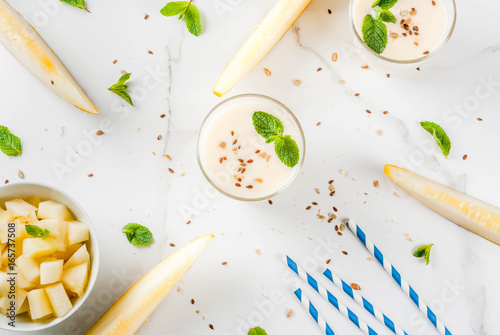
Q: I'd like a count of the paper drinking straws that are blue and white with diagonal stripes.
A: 4